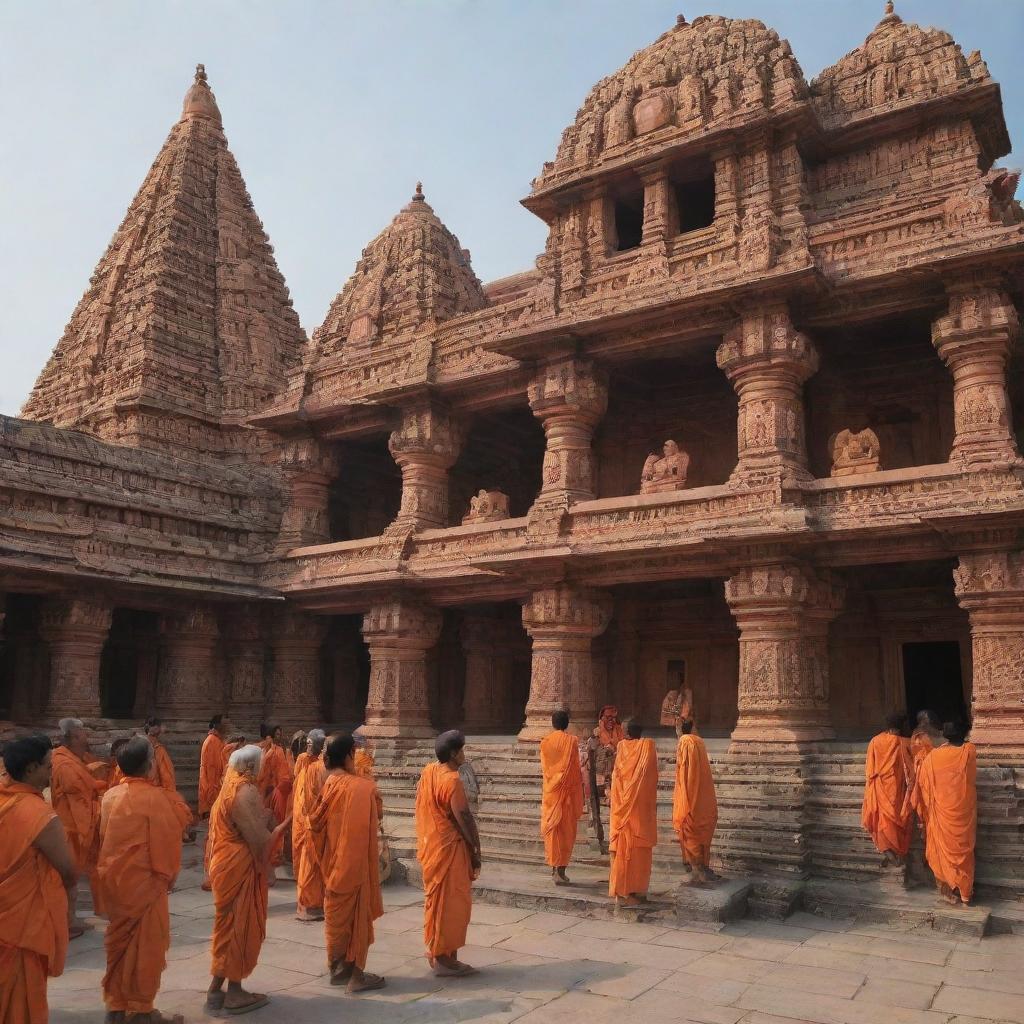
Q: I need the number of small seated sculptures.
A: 3